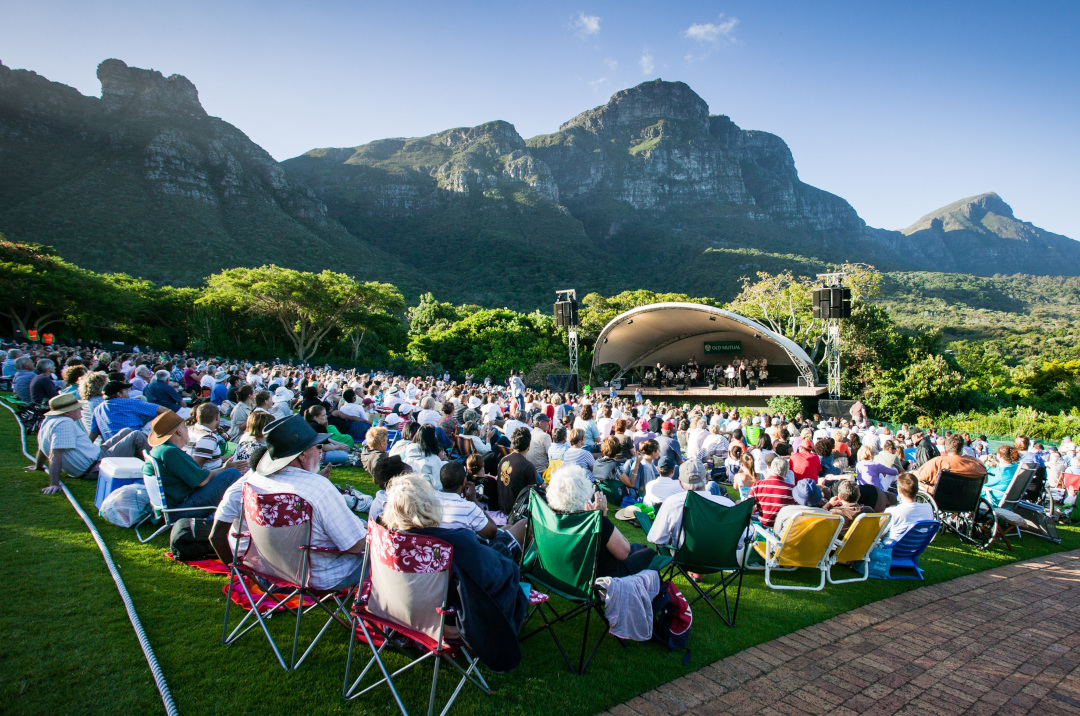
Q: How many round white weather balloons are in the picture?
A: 0